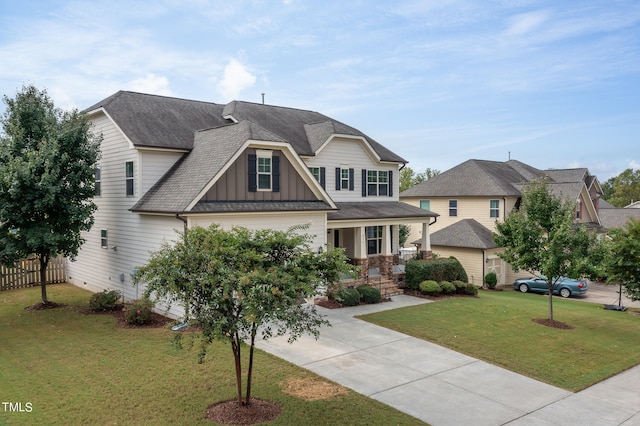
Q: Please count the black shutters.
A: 7